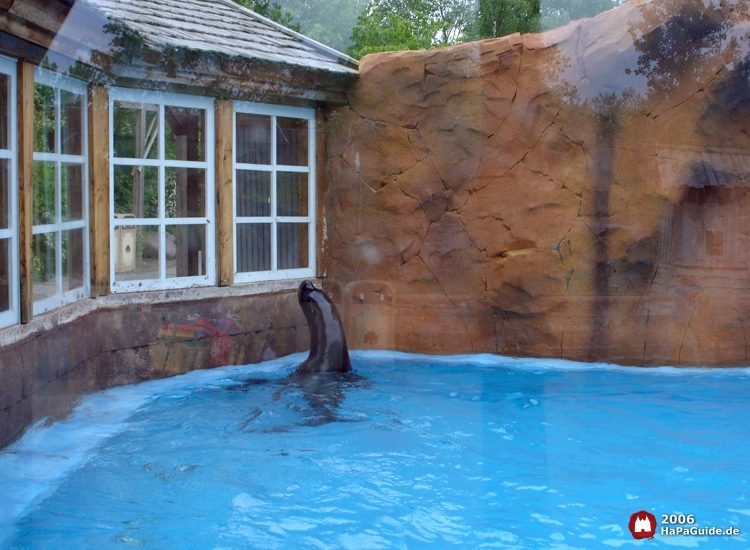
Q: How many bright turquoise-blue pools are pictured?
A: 1